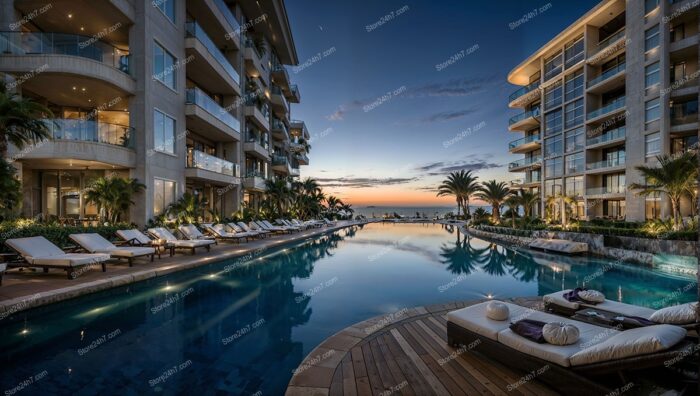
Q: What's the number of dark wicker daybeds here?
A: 2